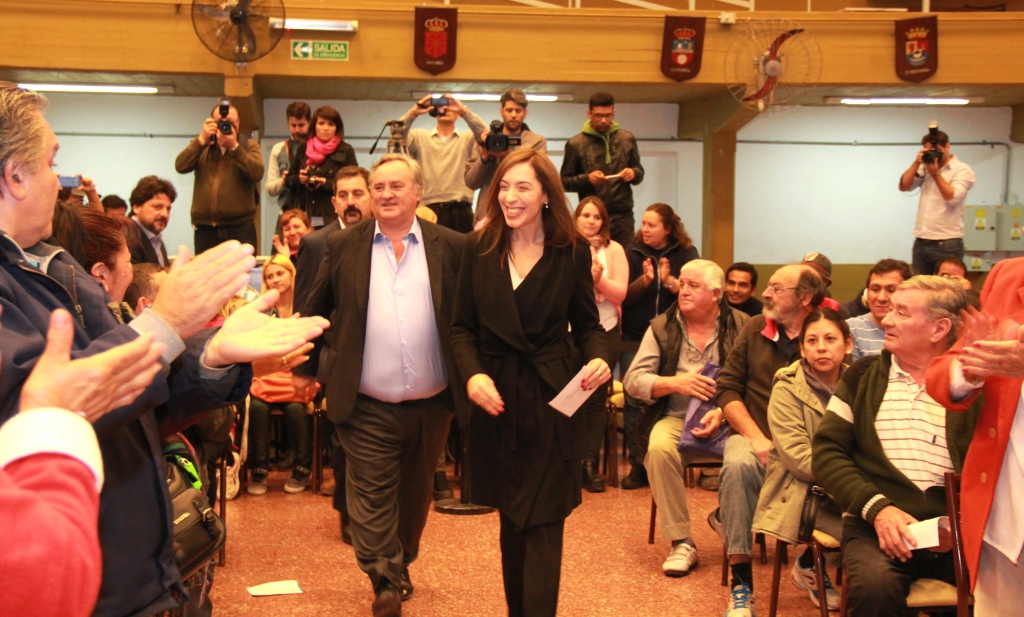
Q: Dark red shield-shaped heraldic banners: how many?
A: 3